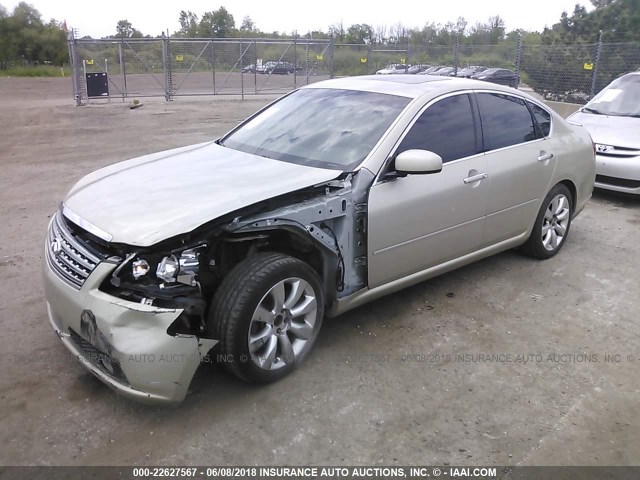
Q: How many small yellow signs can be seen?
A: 6